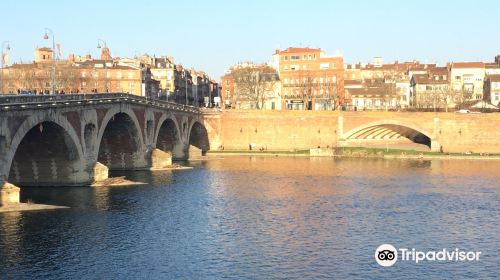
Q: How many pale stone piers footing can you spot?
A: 4